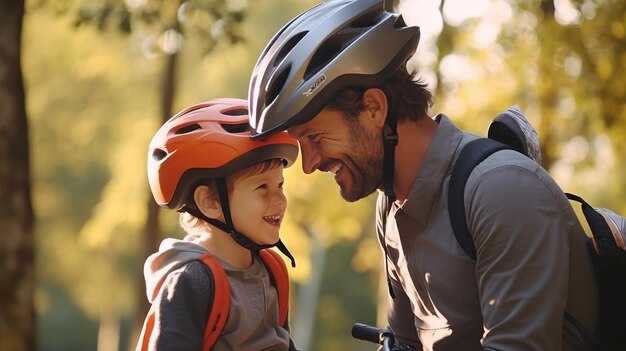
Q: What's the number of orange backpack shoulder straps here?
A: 2